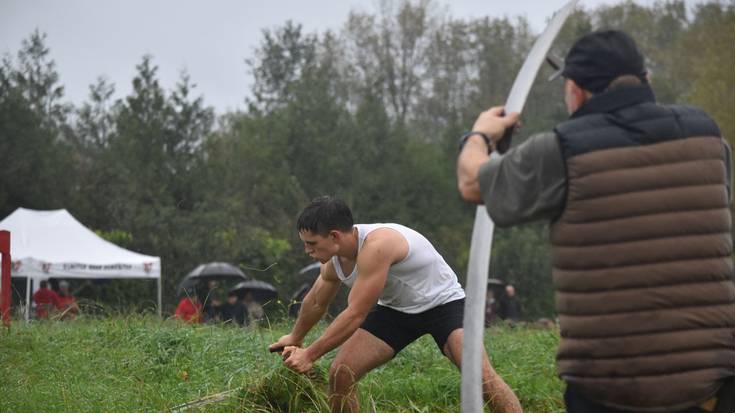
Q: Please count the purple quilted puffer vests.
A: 0